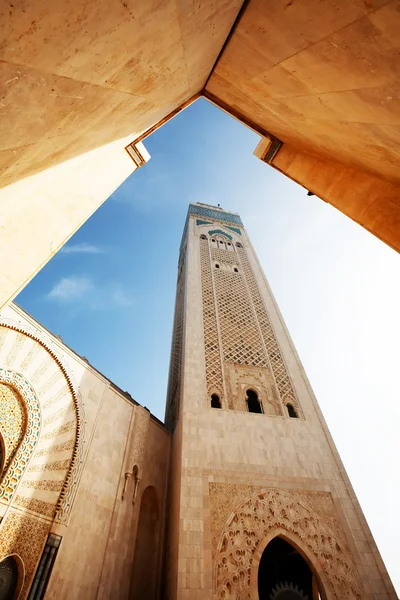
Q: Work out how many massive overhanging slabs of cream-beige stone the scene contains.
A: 2